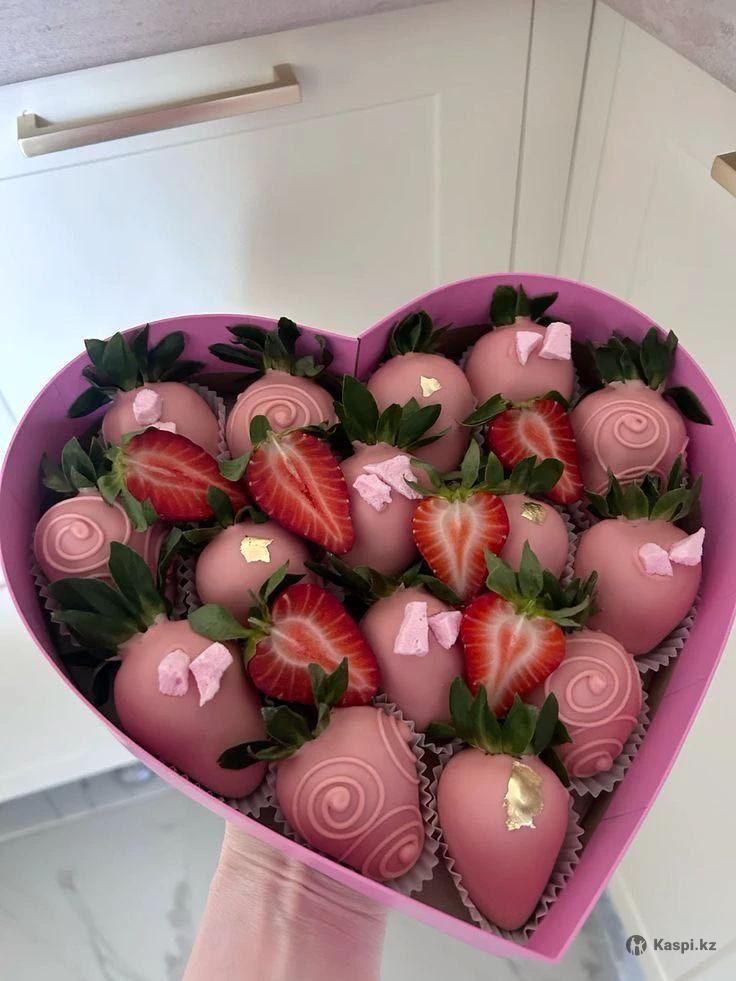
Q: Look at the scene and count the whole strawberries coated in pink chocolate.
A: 15